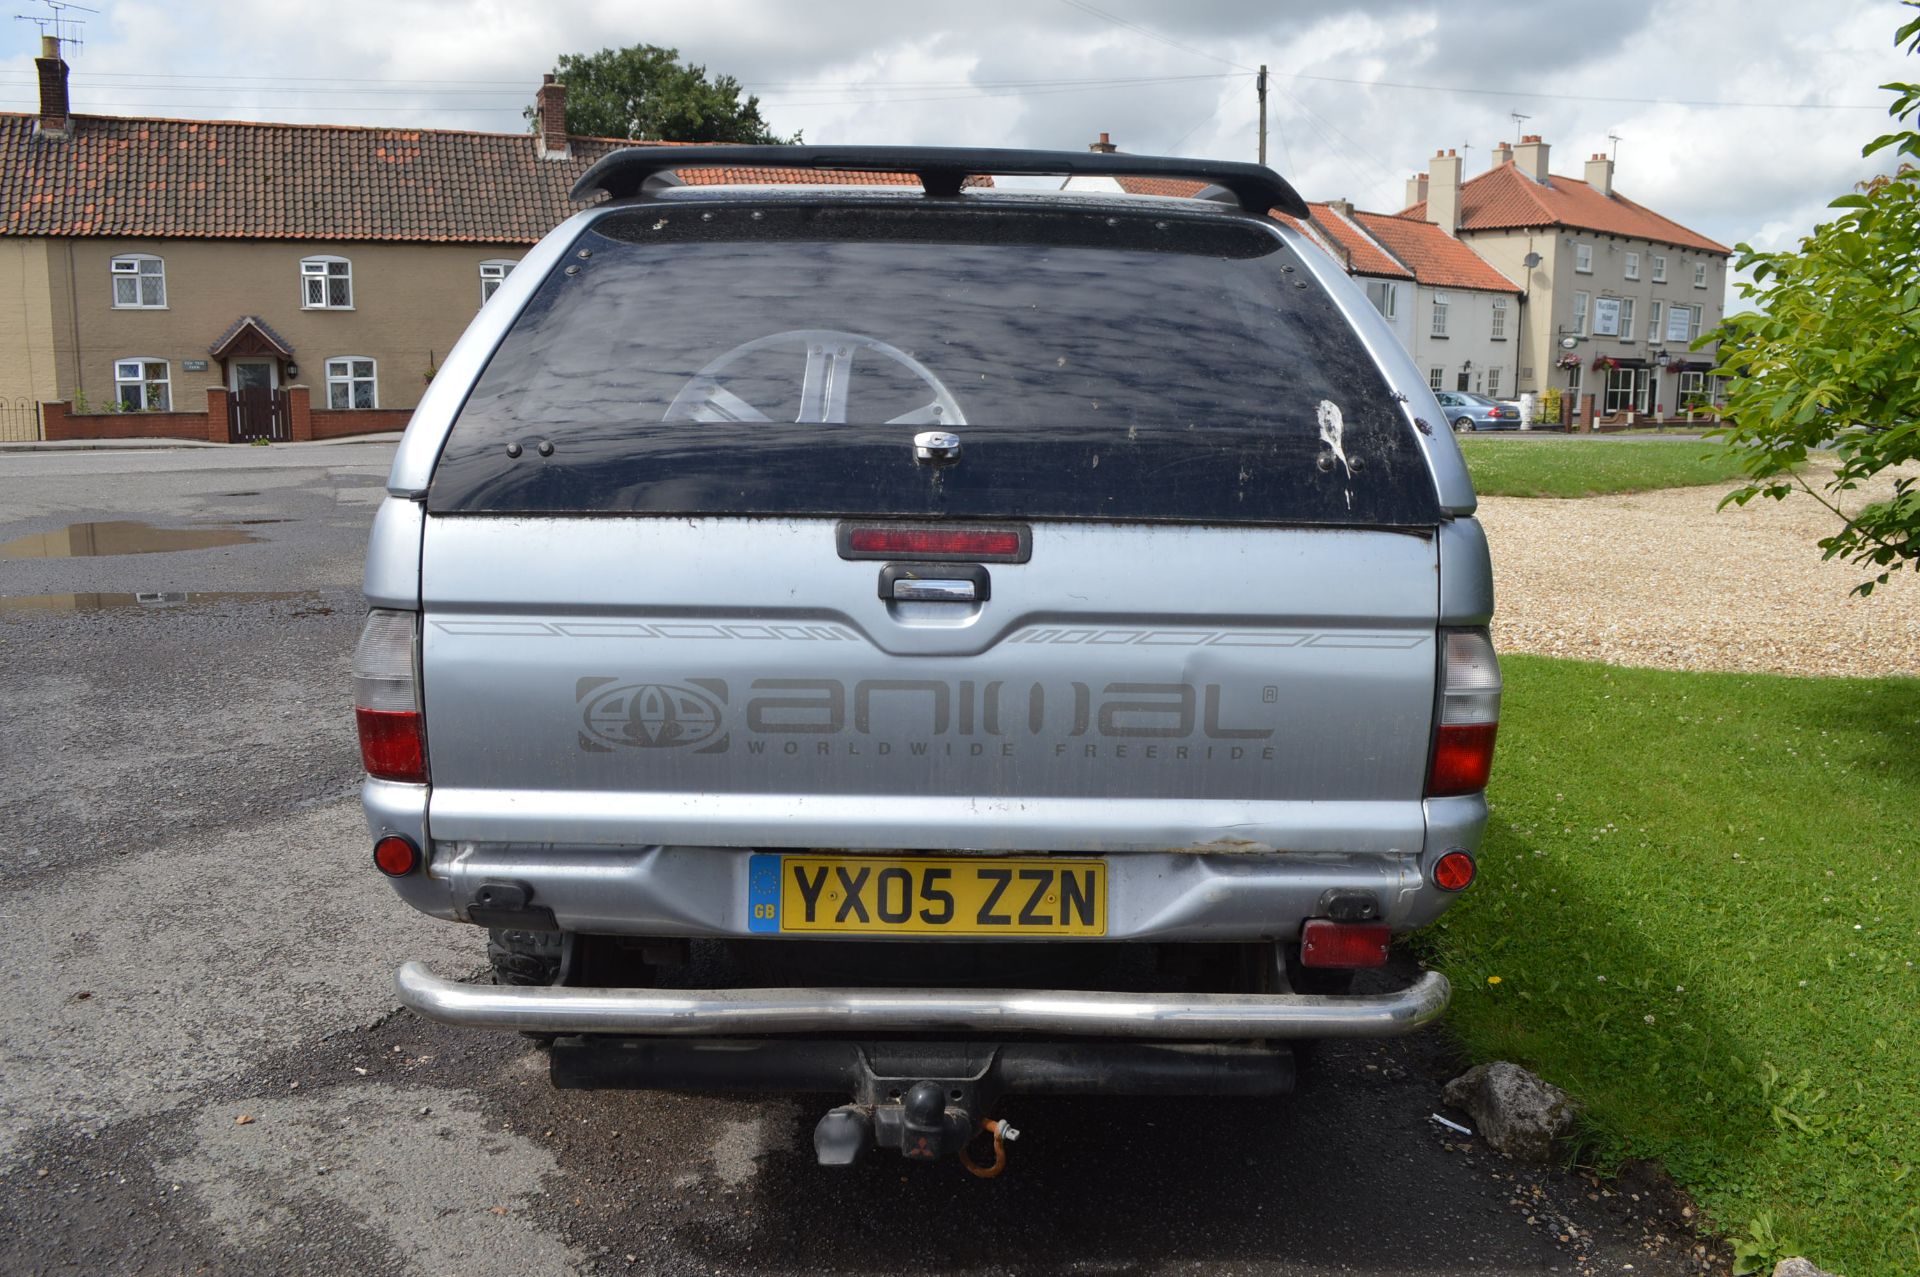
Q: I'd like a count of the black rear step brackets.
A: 2